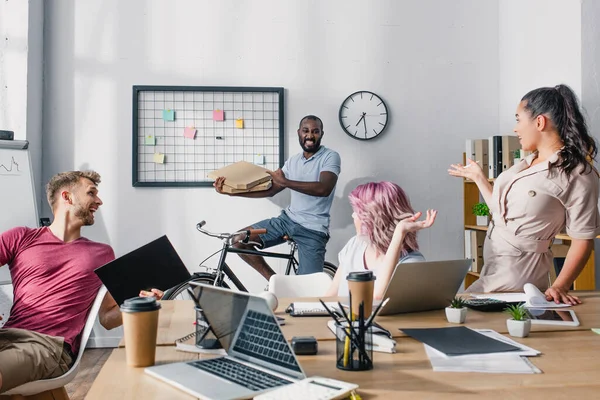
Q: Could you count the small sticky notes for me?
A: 7